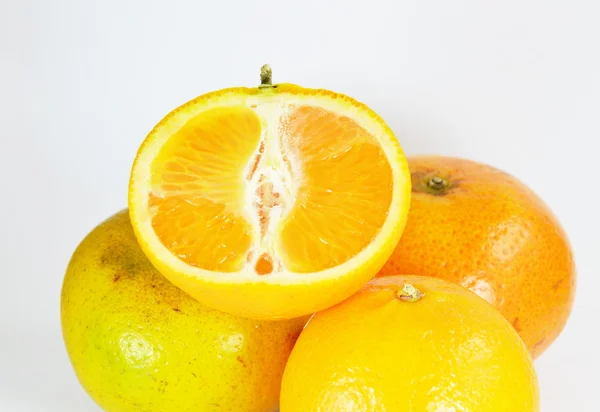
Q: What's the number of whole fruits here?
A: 3